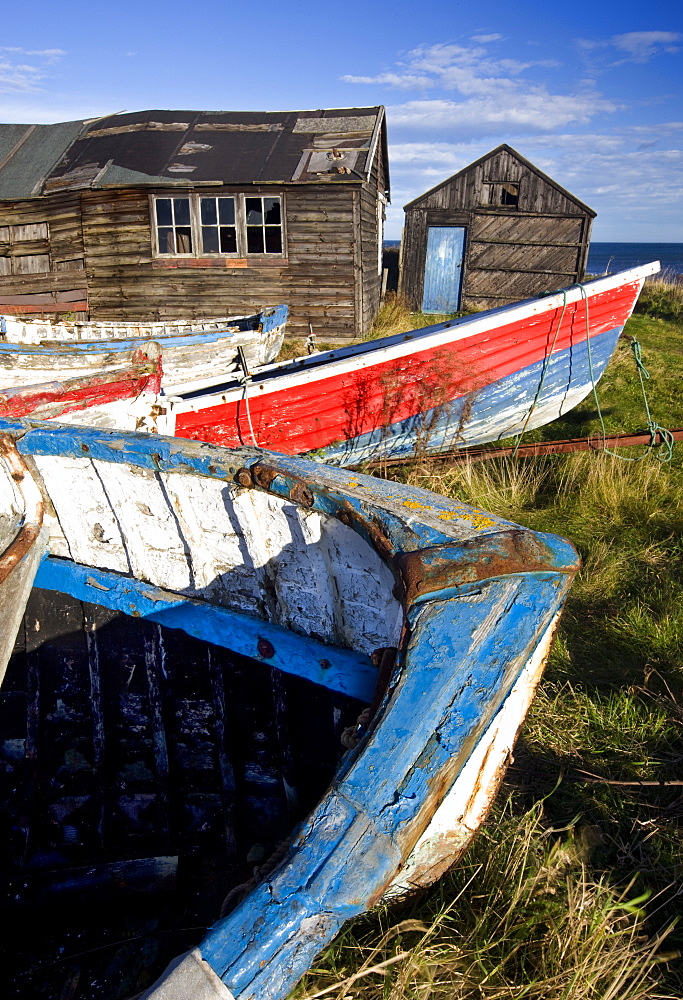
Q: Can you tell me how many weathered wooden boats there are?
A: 4